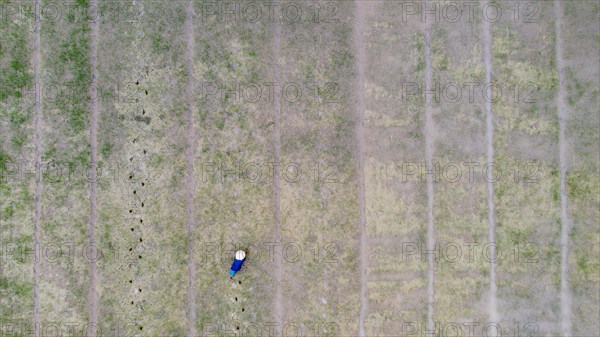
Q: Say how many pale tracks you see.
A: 8